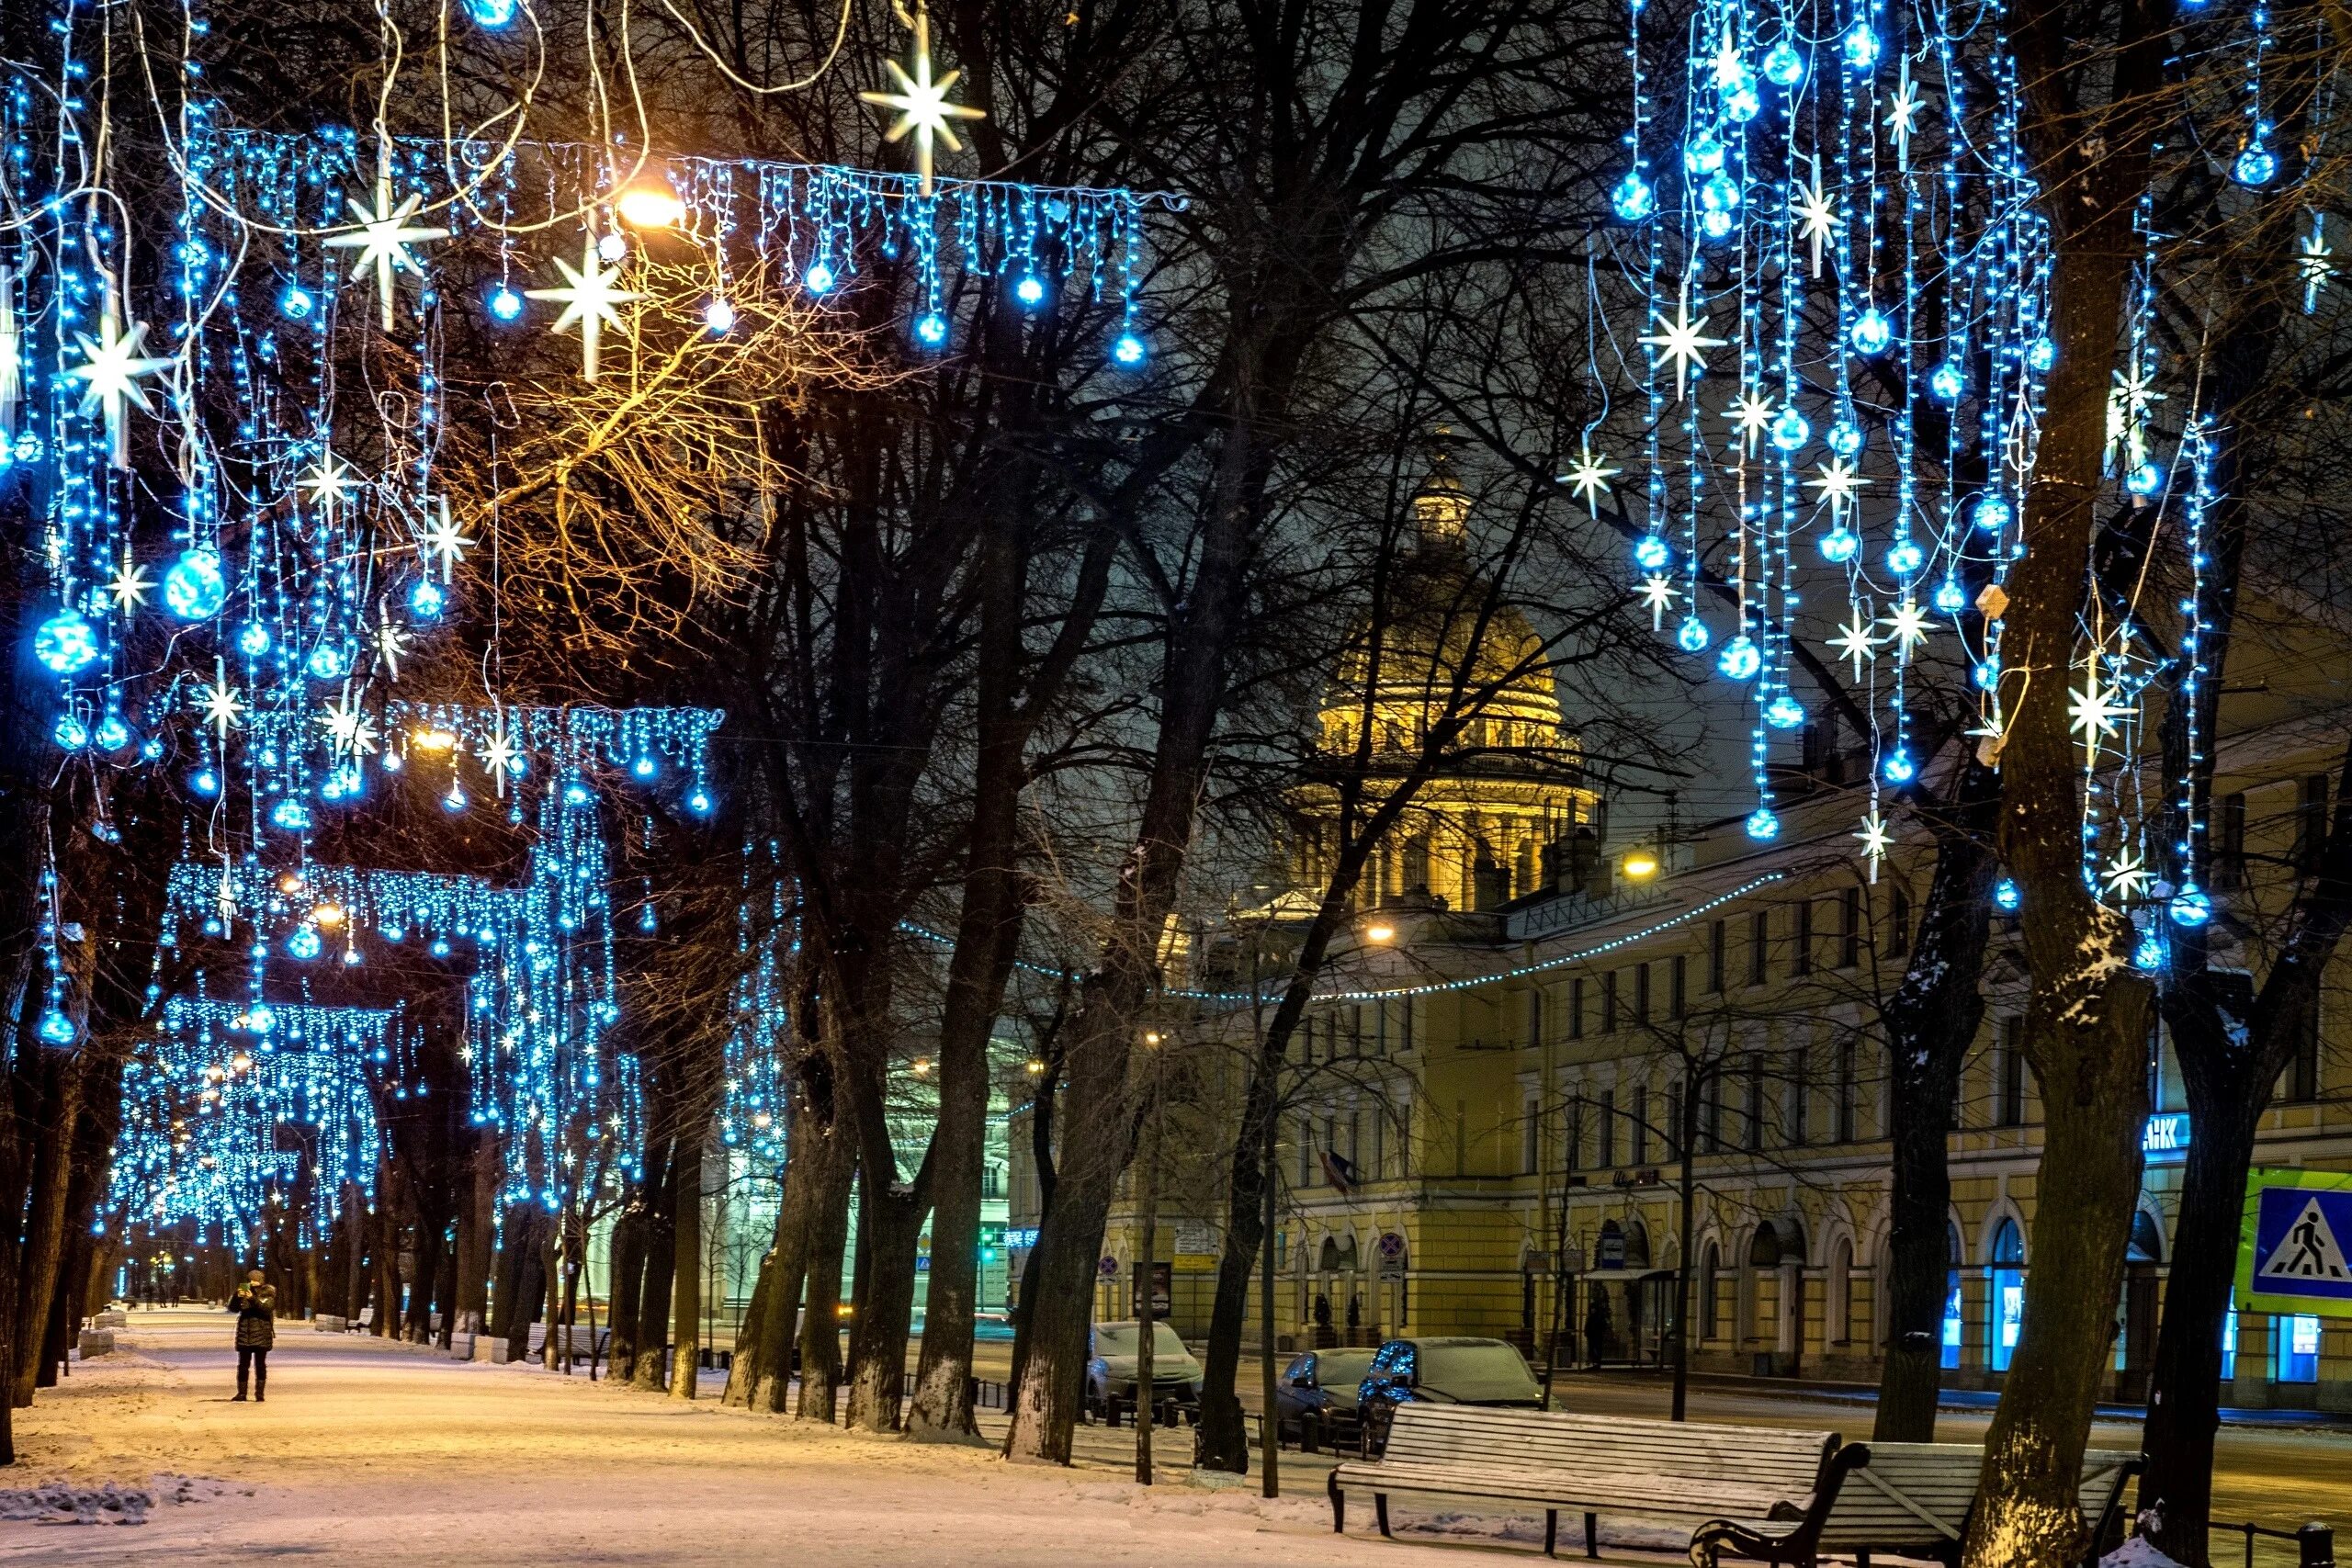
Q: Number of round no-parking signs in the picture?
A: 2